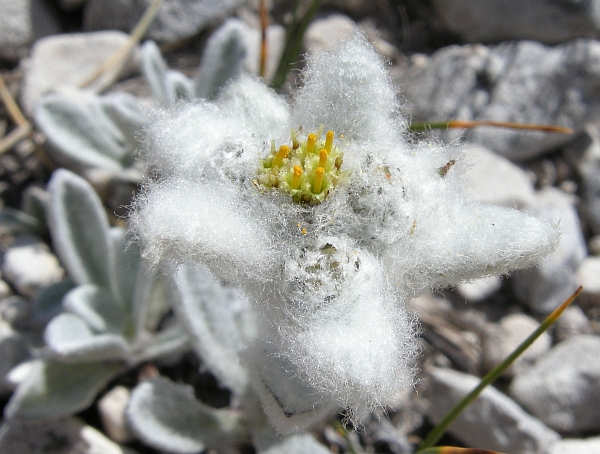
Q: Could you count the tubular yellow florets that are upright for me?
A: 6